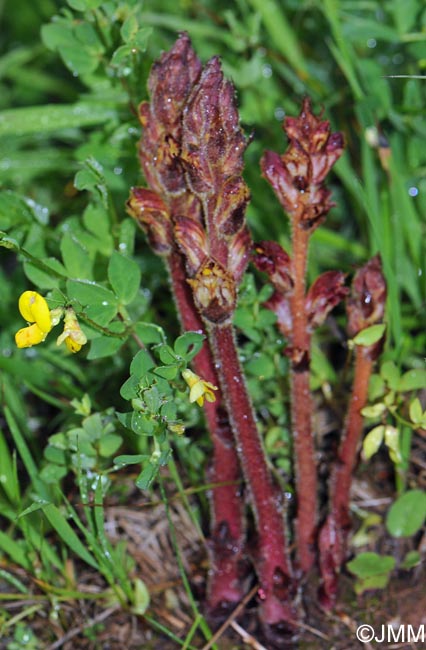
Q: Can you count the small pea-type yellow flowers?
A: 3